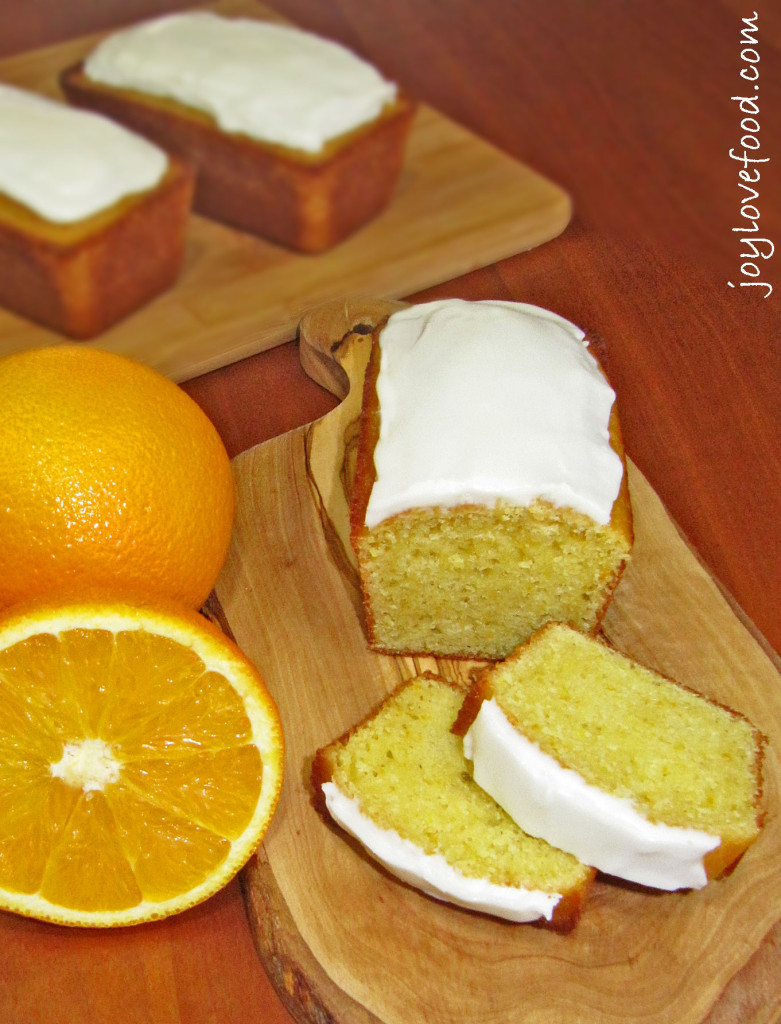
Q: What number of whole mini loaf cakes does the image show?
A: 2